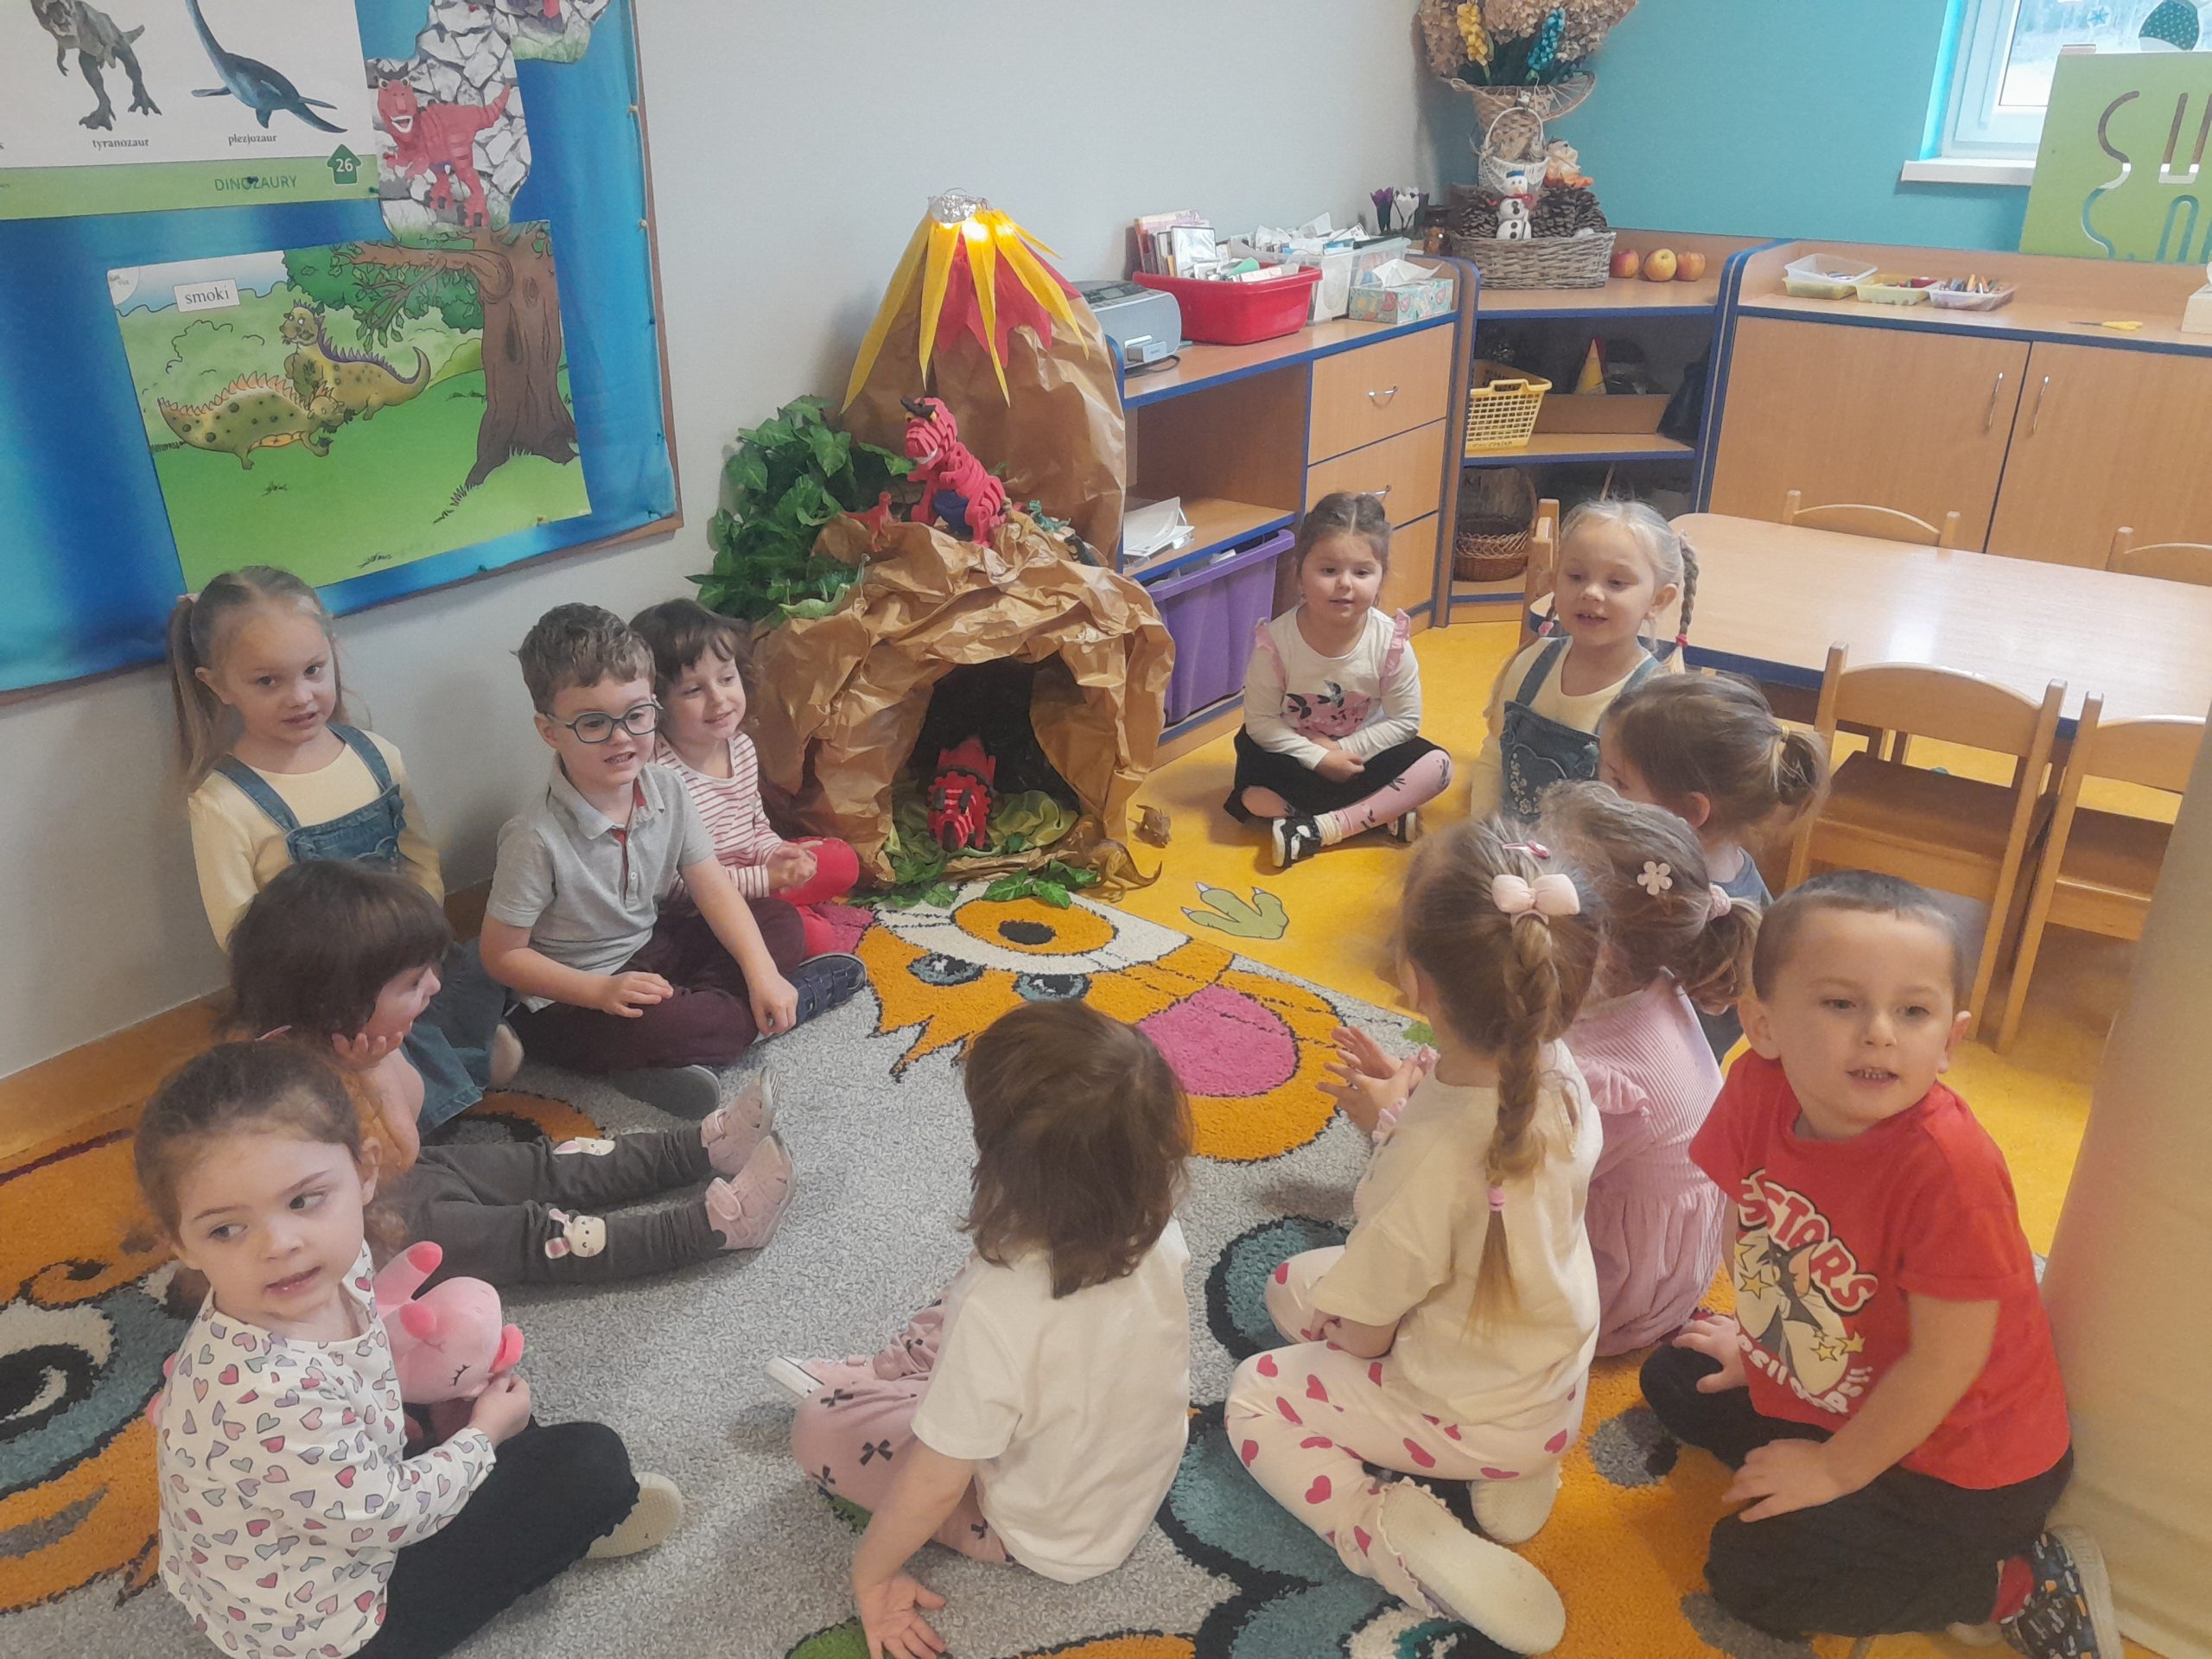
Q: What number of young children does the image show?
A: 12